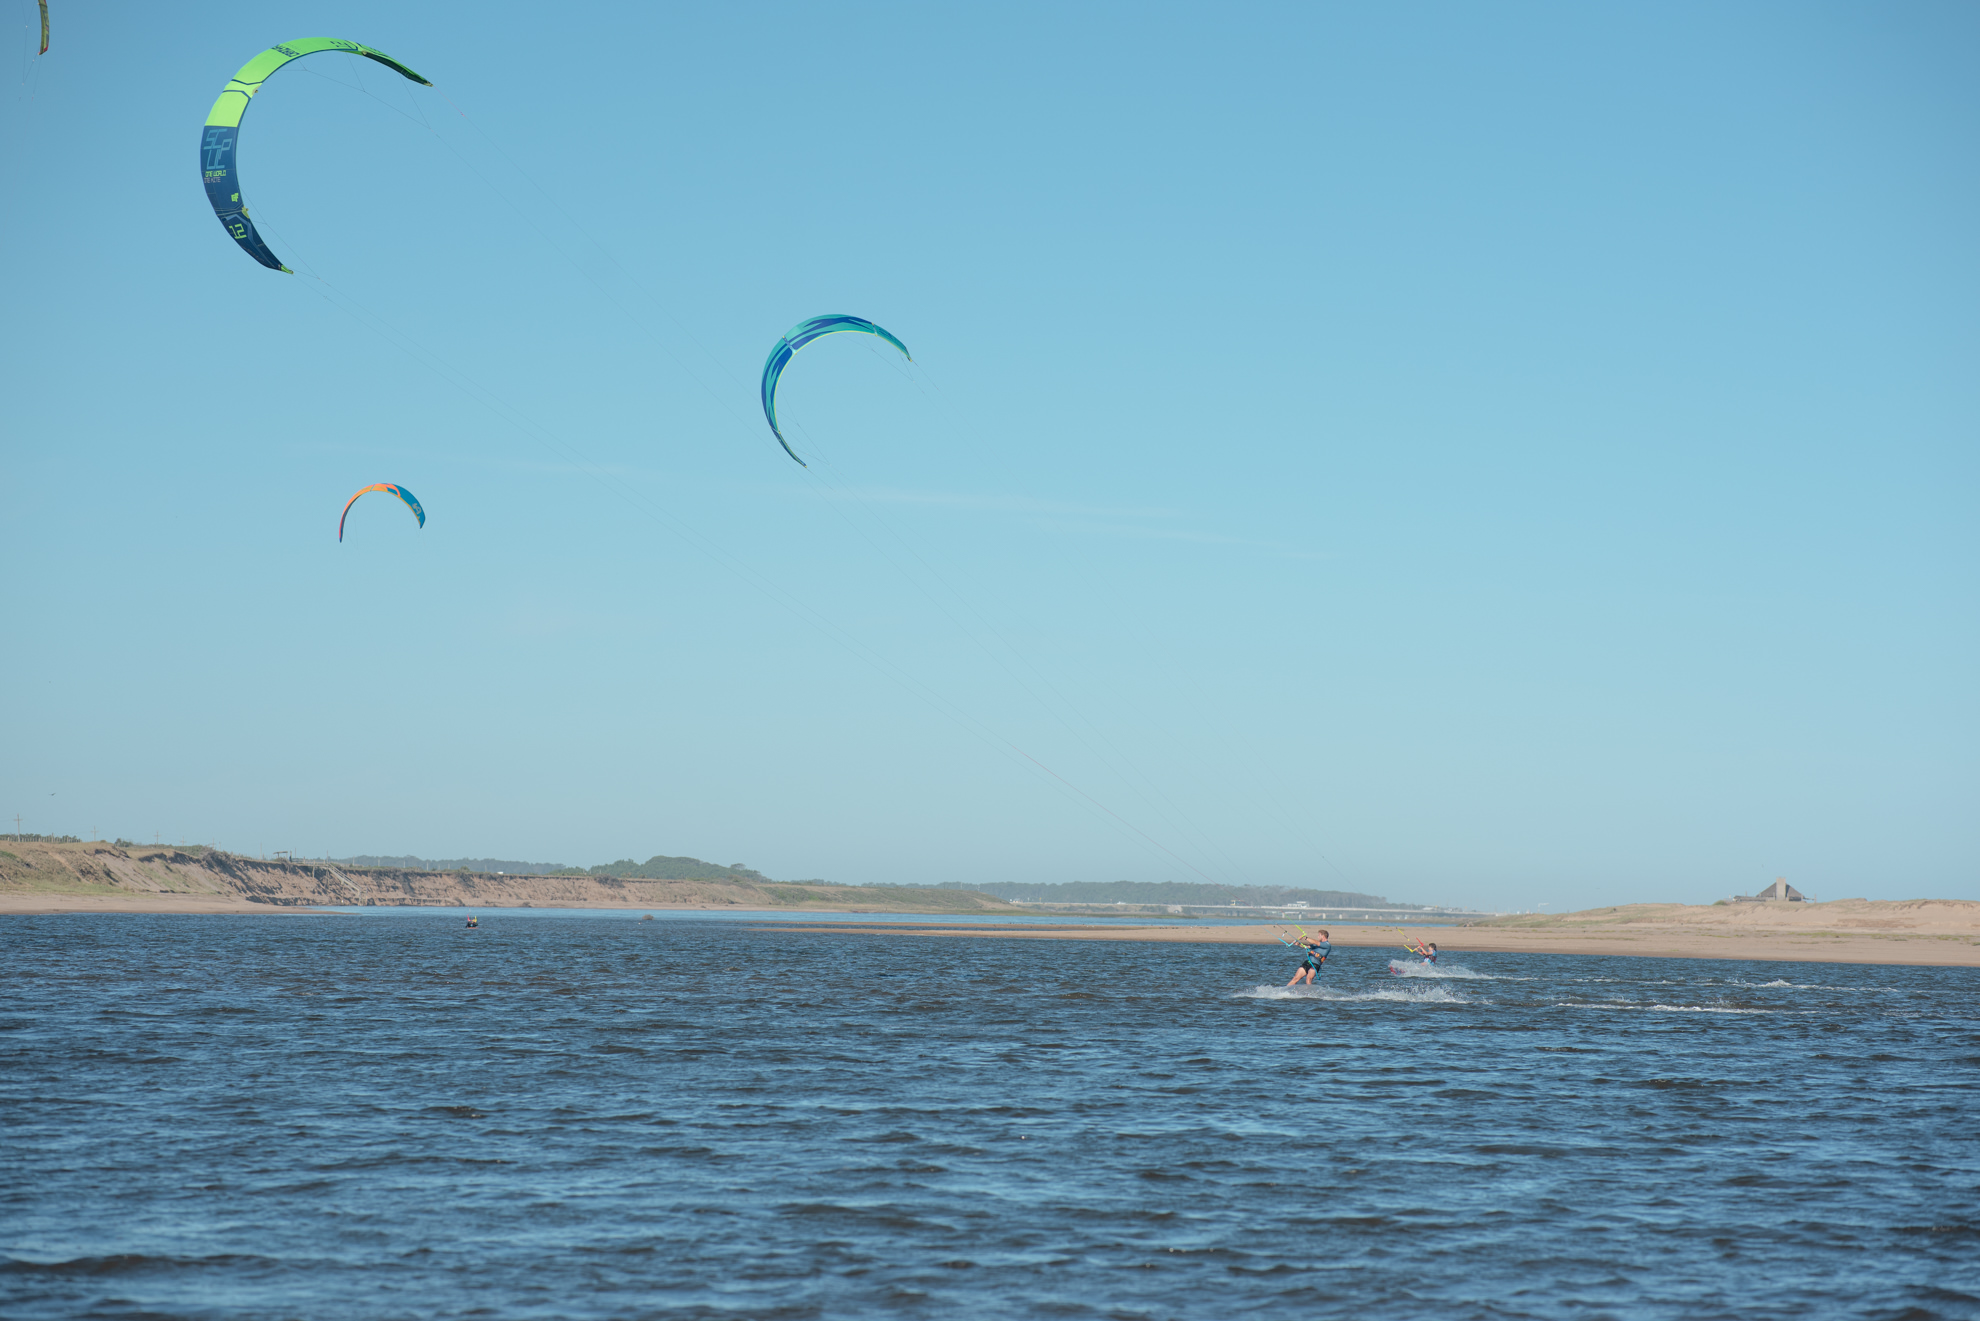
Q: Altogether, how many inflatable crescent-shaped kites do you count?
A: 4